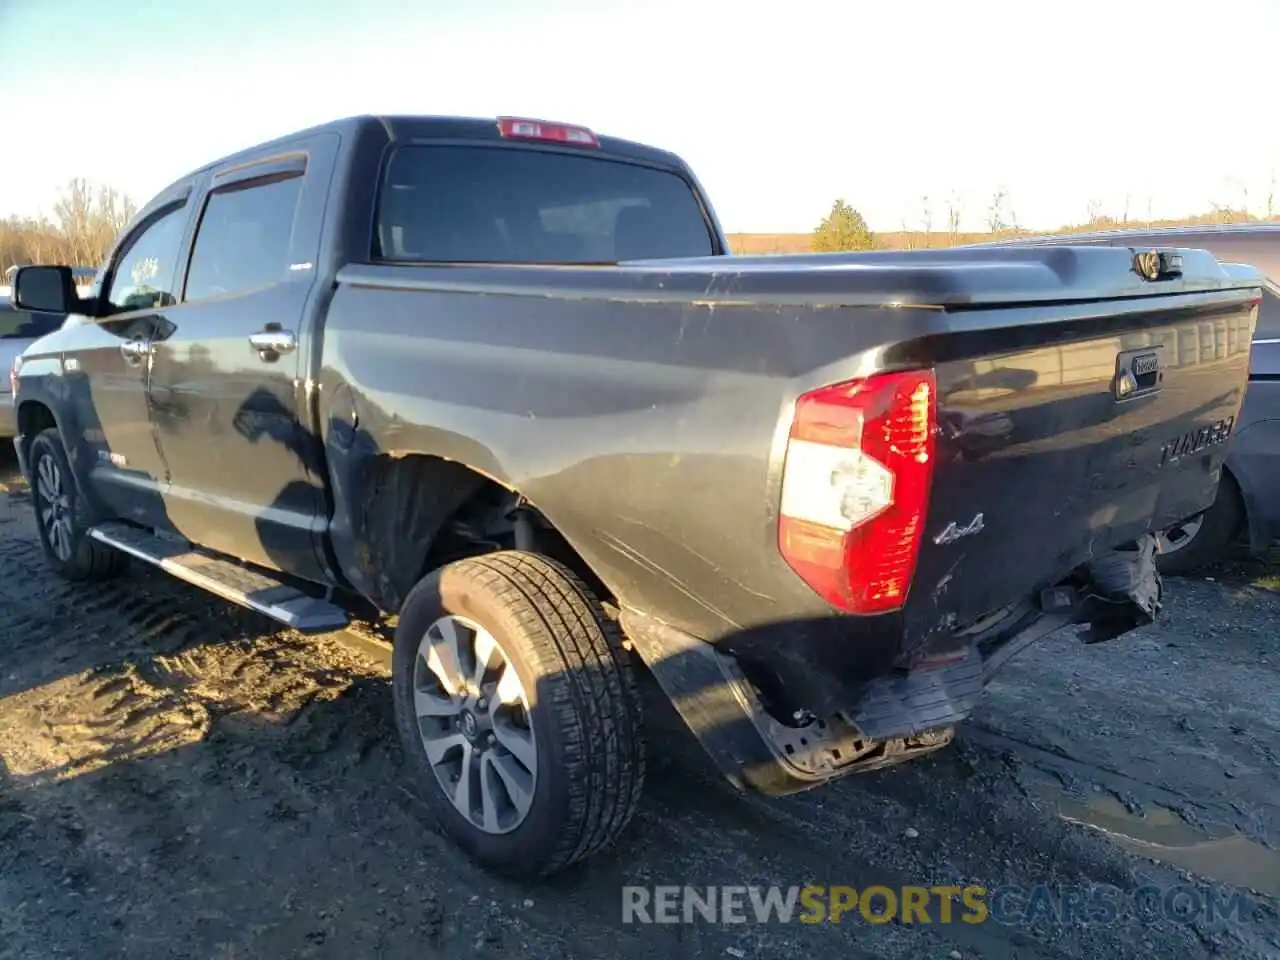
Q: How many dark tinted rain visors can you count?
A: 2